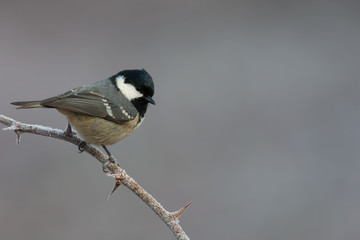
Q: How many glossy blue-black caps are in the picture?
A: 1